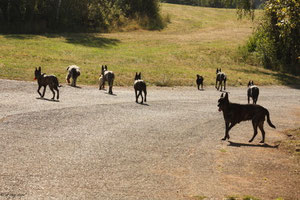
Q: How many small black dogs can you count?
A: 1